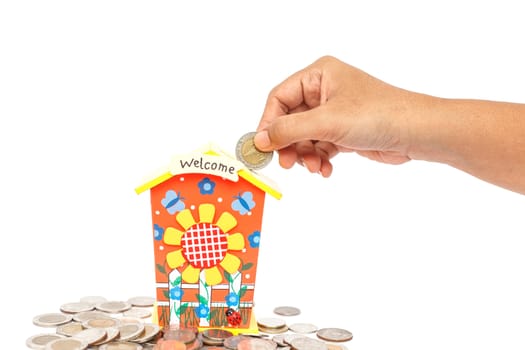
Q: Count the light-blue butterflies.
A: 2